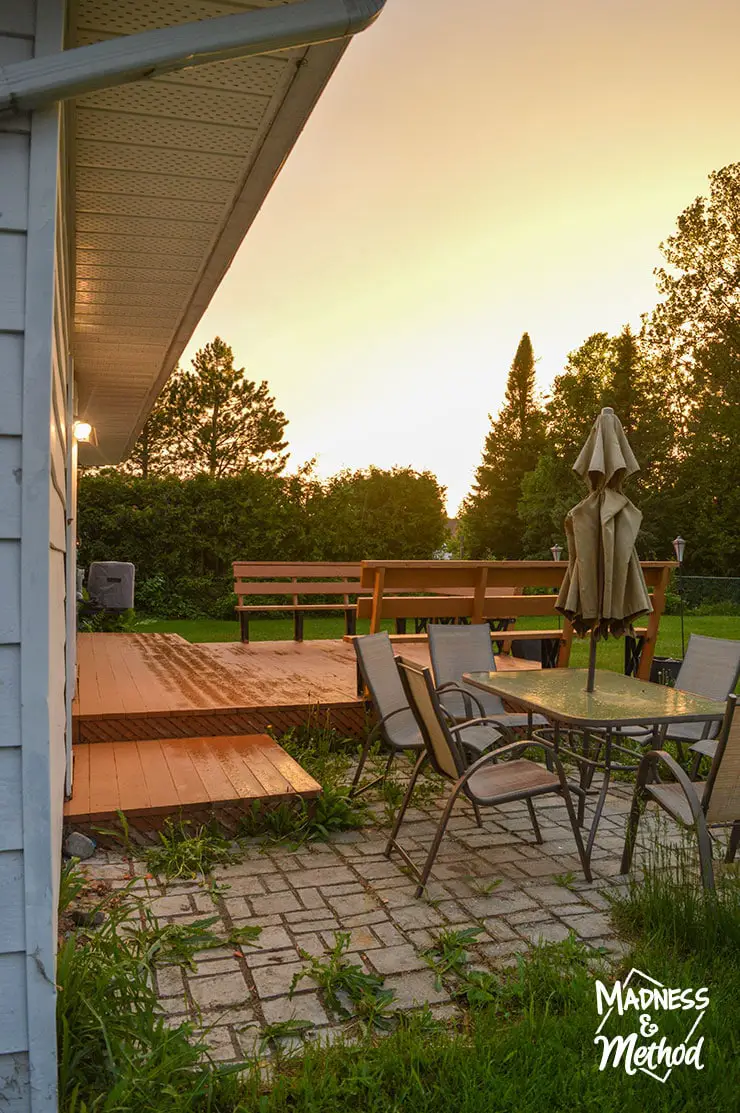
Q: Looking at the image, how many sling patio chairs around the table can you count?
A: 6